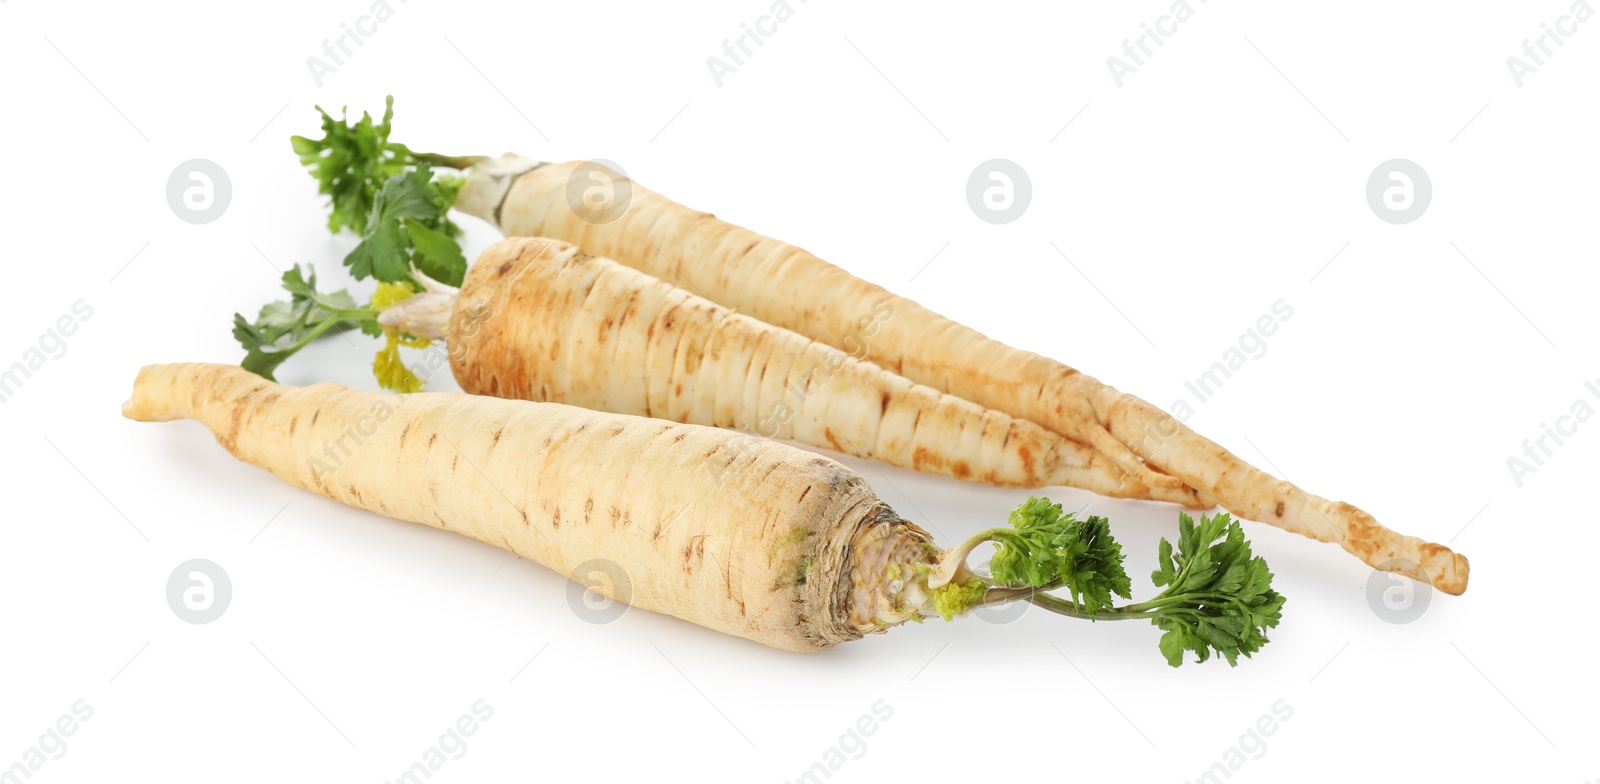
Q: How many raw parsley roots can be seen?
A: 3